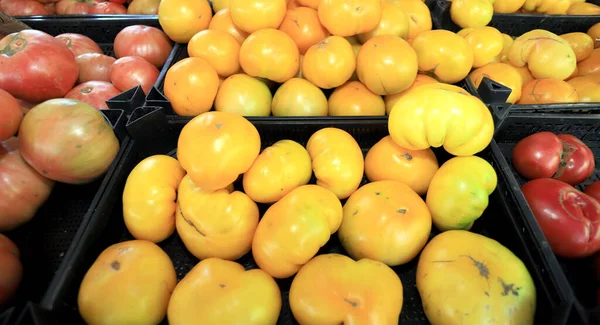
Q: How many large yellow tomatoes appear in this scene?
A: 14